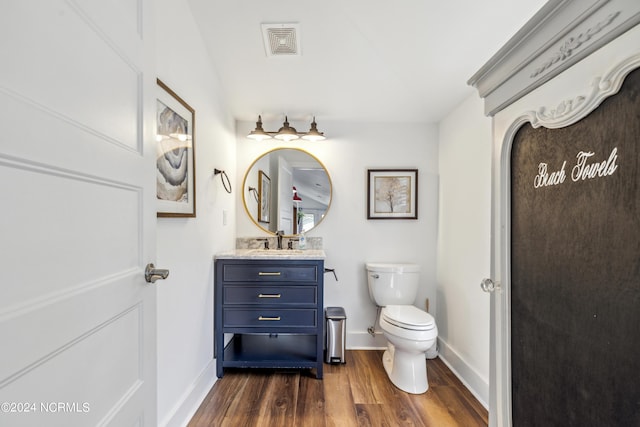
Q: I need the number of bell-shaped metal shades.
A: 3